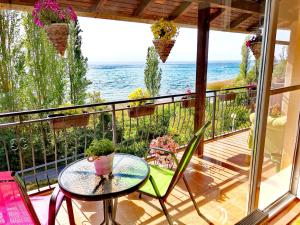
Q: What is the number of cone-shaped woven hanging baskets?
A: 3